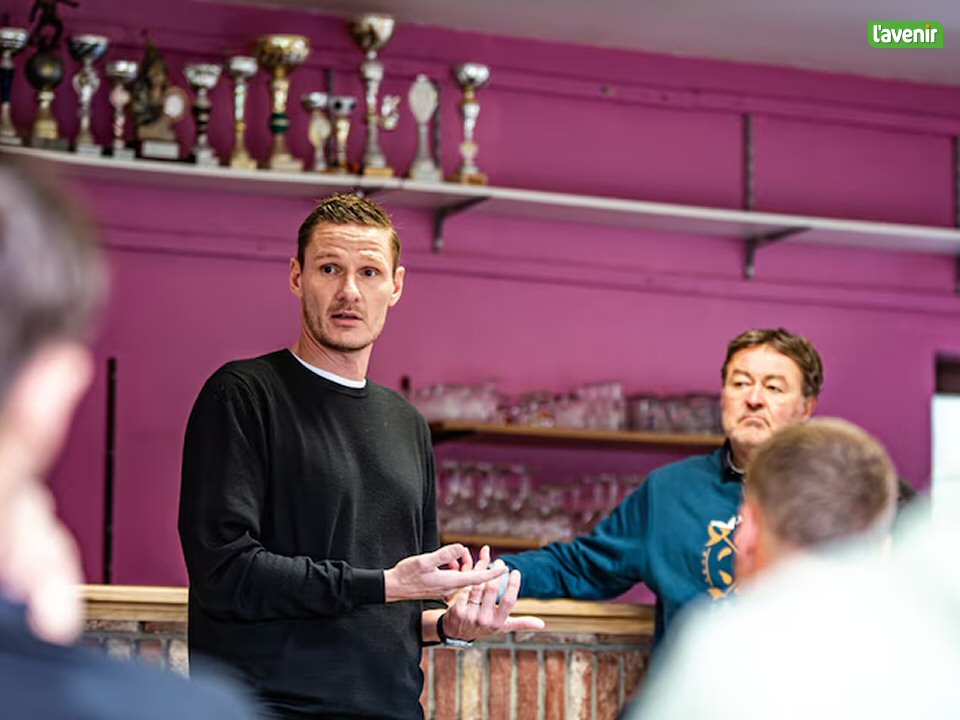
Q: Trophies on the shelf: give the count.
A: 13